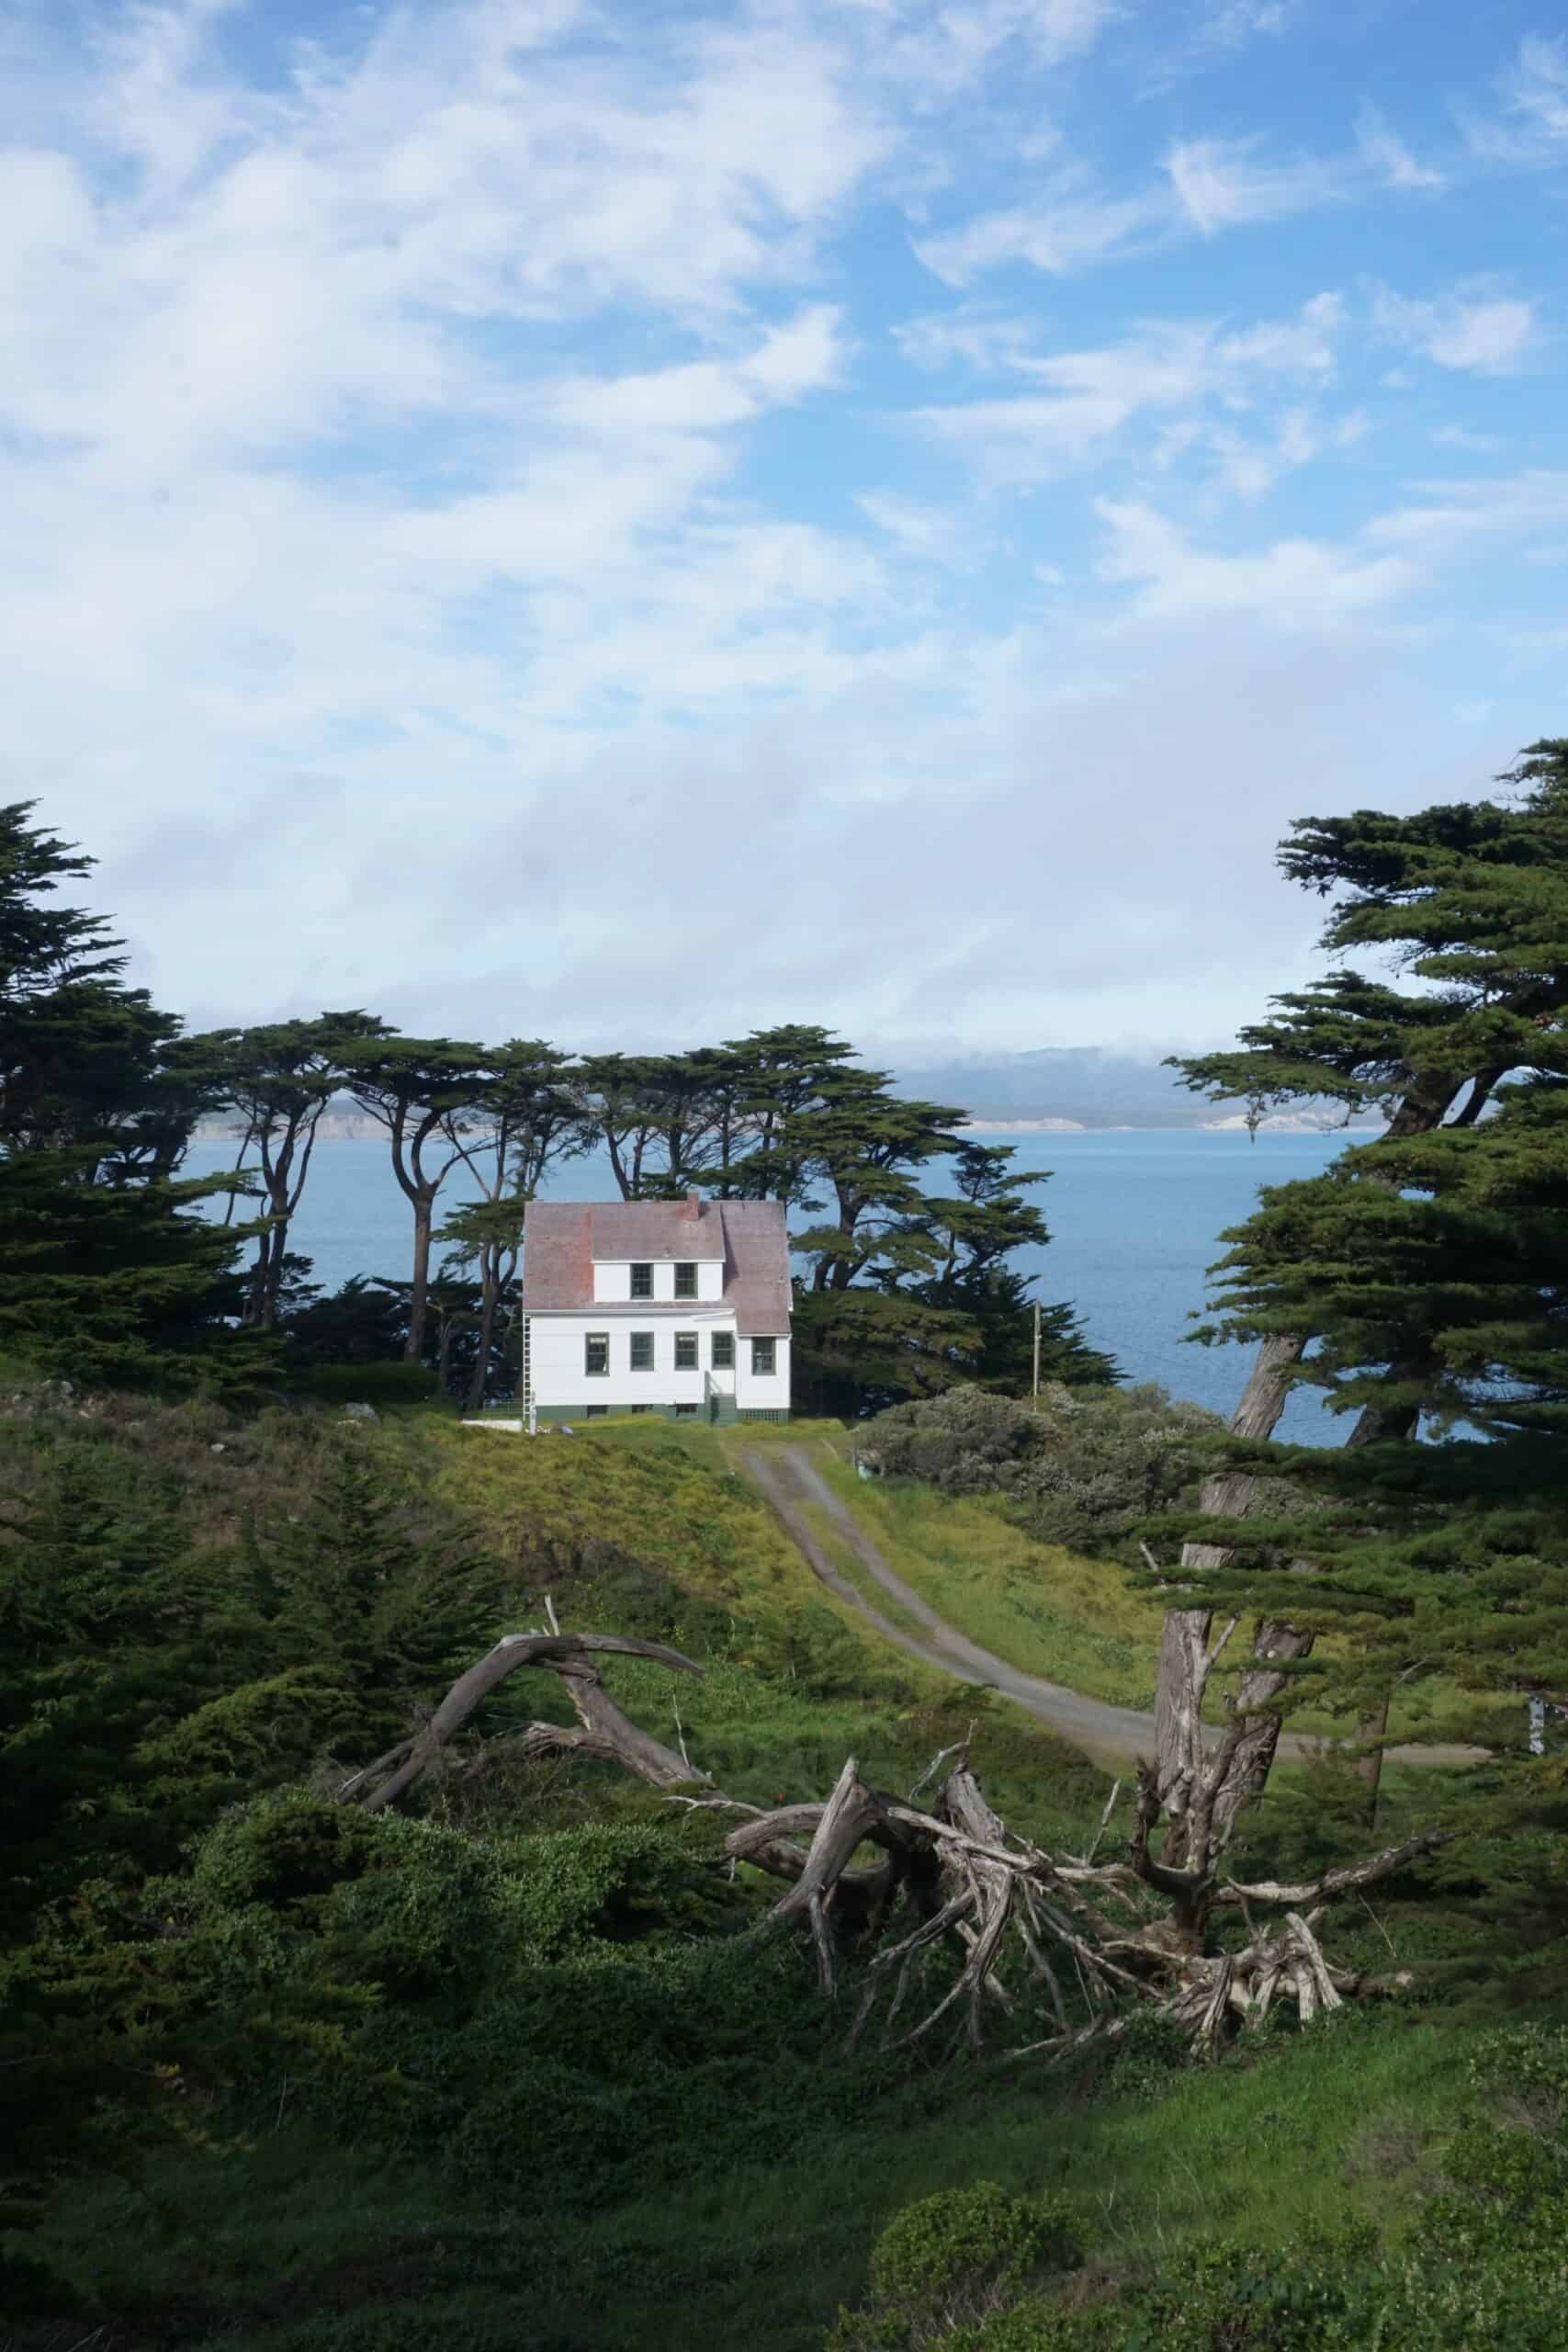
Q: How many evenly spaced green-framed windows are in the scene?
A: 7